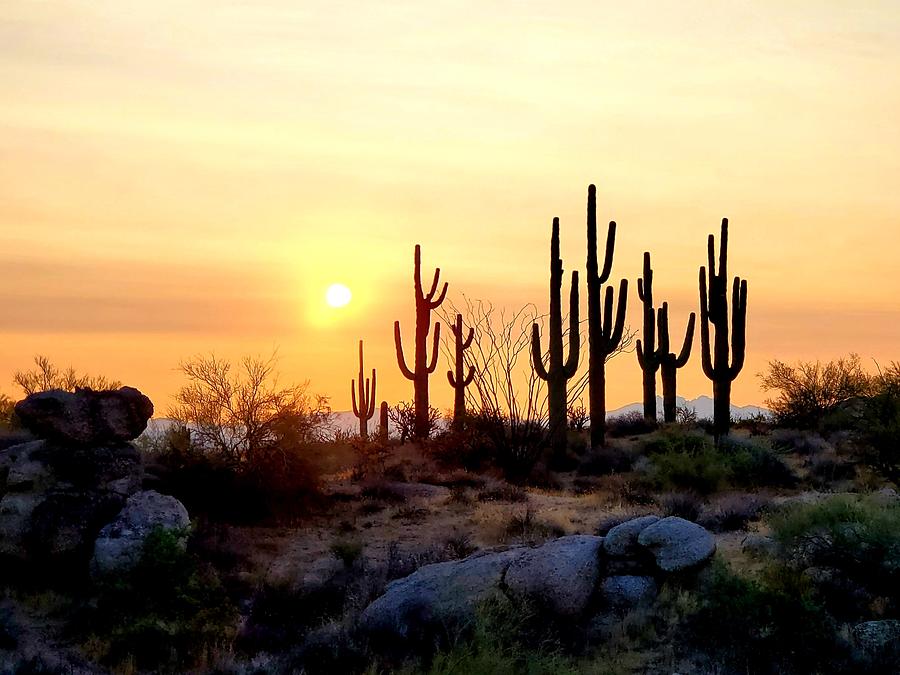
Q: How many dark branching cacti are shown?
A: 8